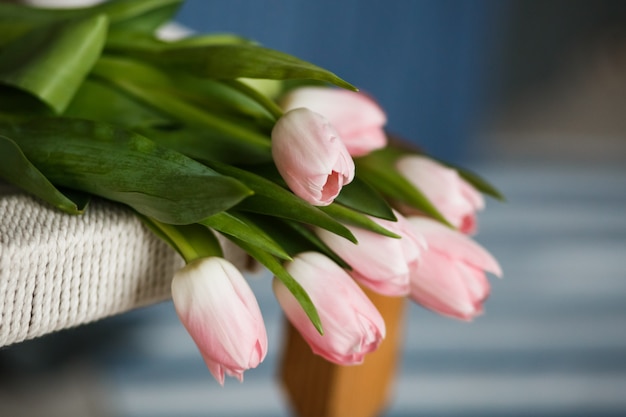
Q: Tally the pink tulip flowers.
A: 7